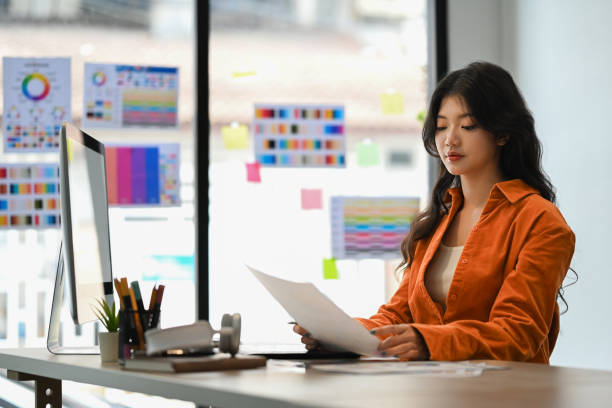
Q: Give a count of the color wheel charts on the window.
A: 2